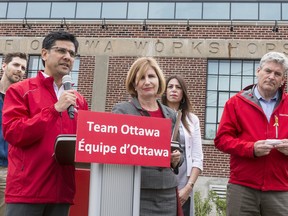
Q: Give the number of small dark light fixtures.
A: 7